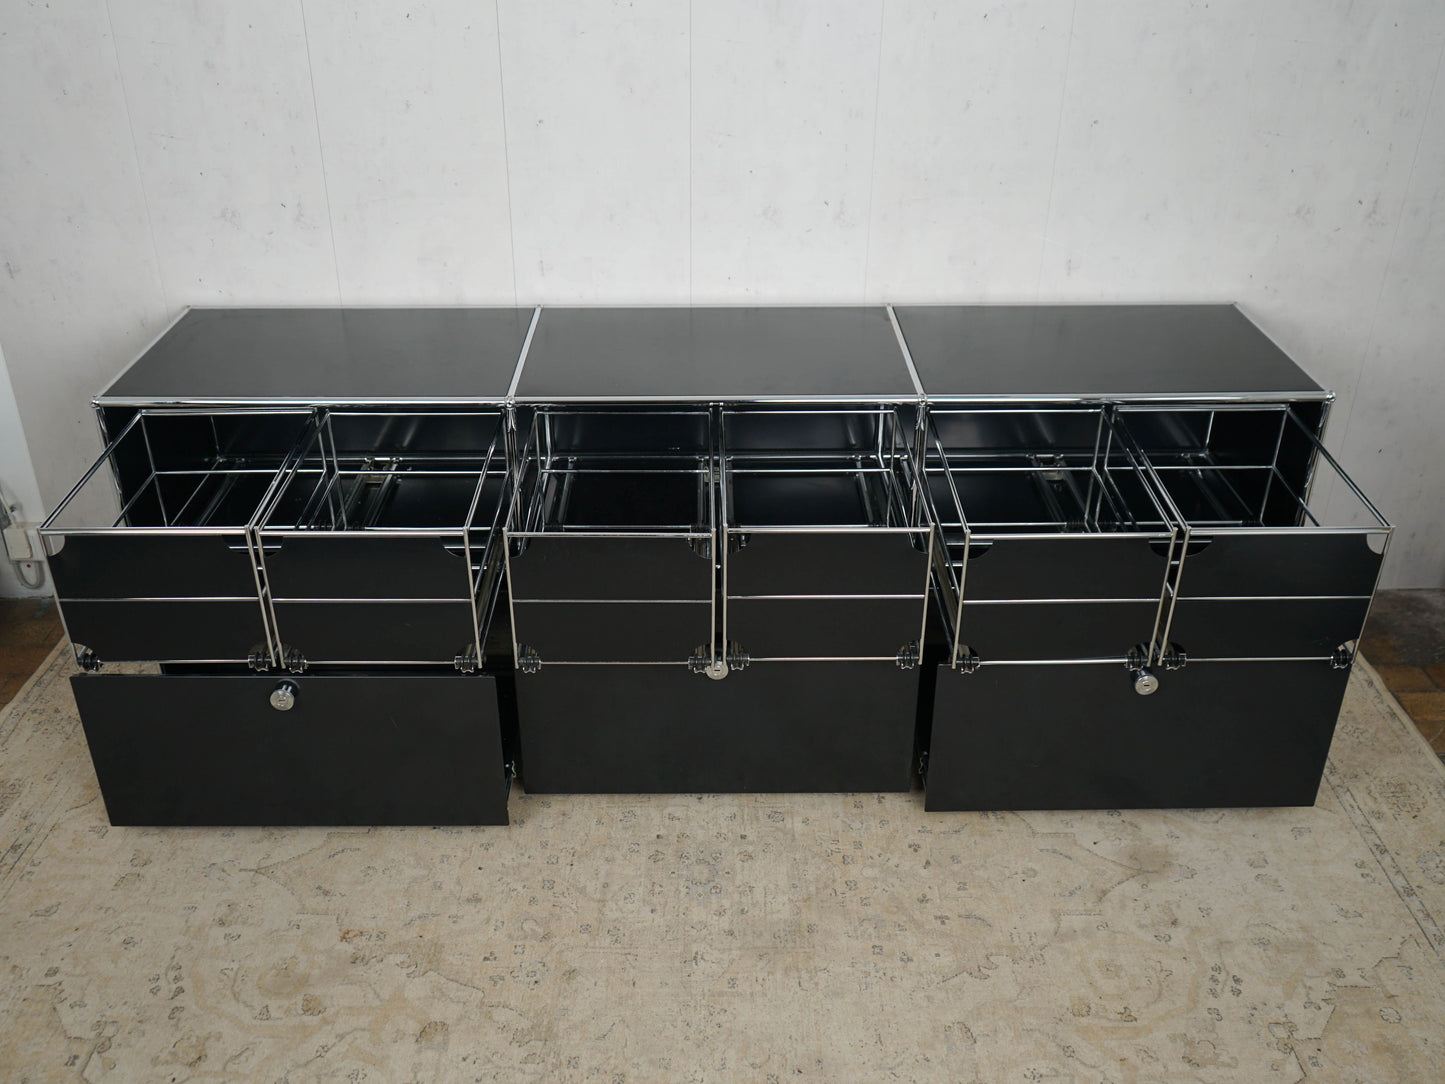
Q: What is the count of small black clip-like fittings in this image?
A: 12